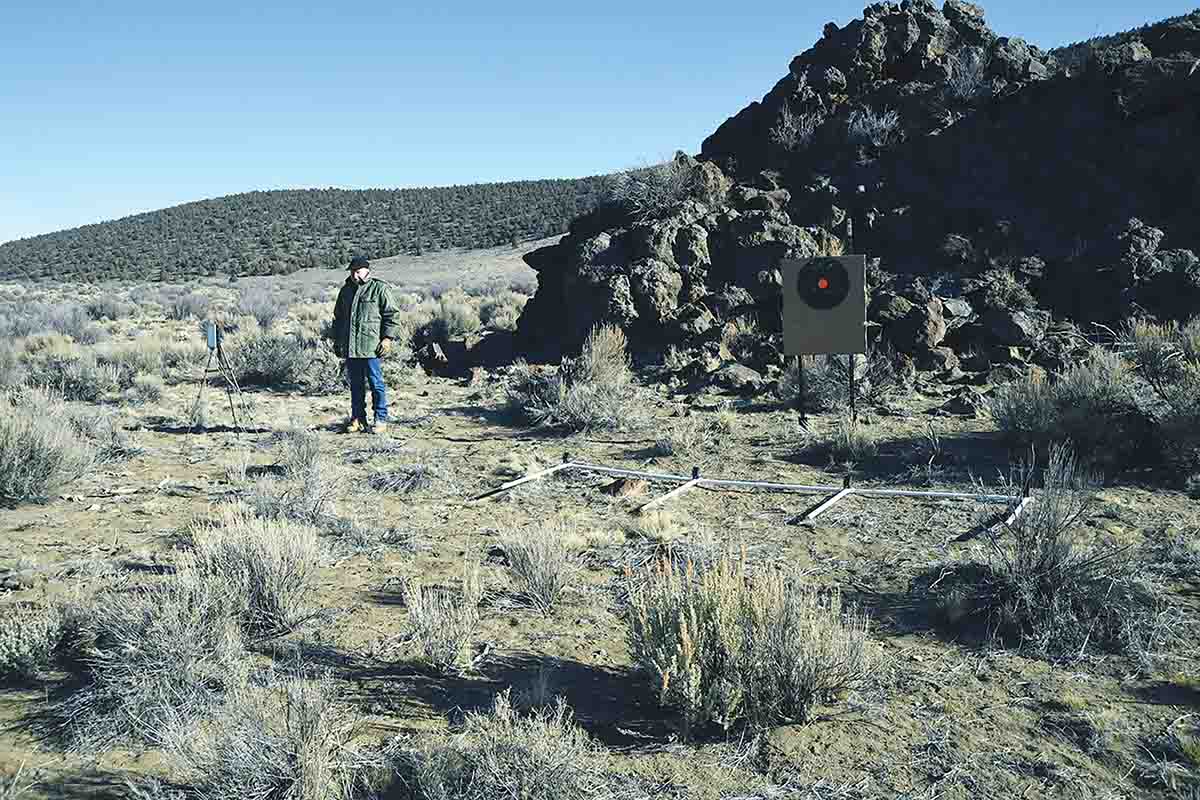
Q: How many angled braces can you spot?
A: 4